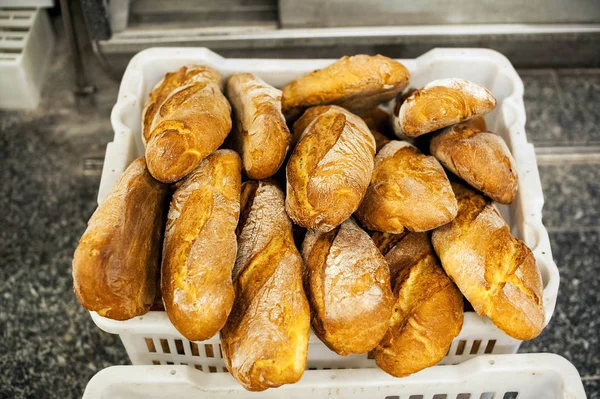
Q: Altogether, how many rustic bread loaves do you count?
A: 13